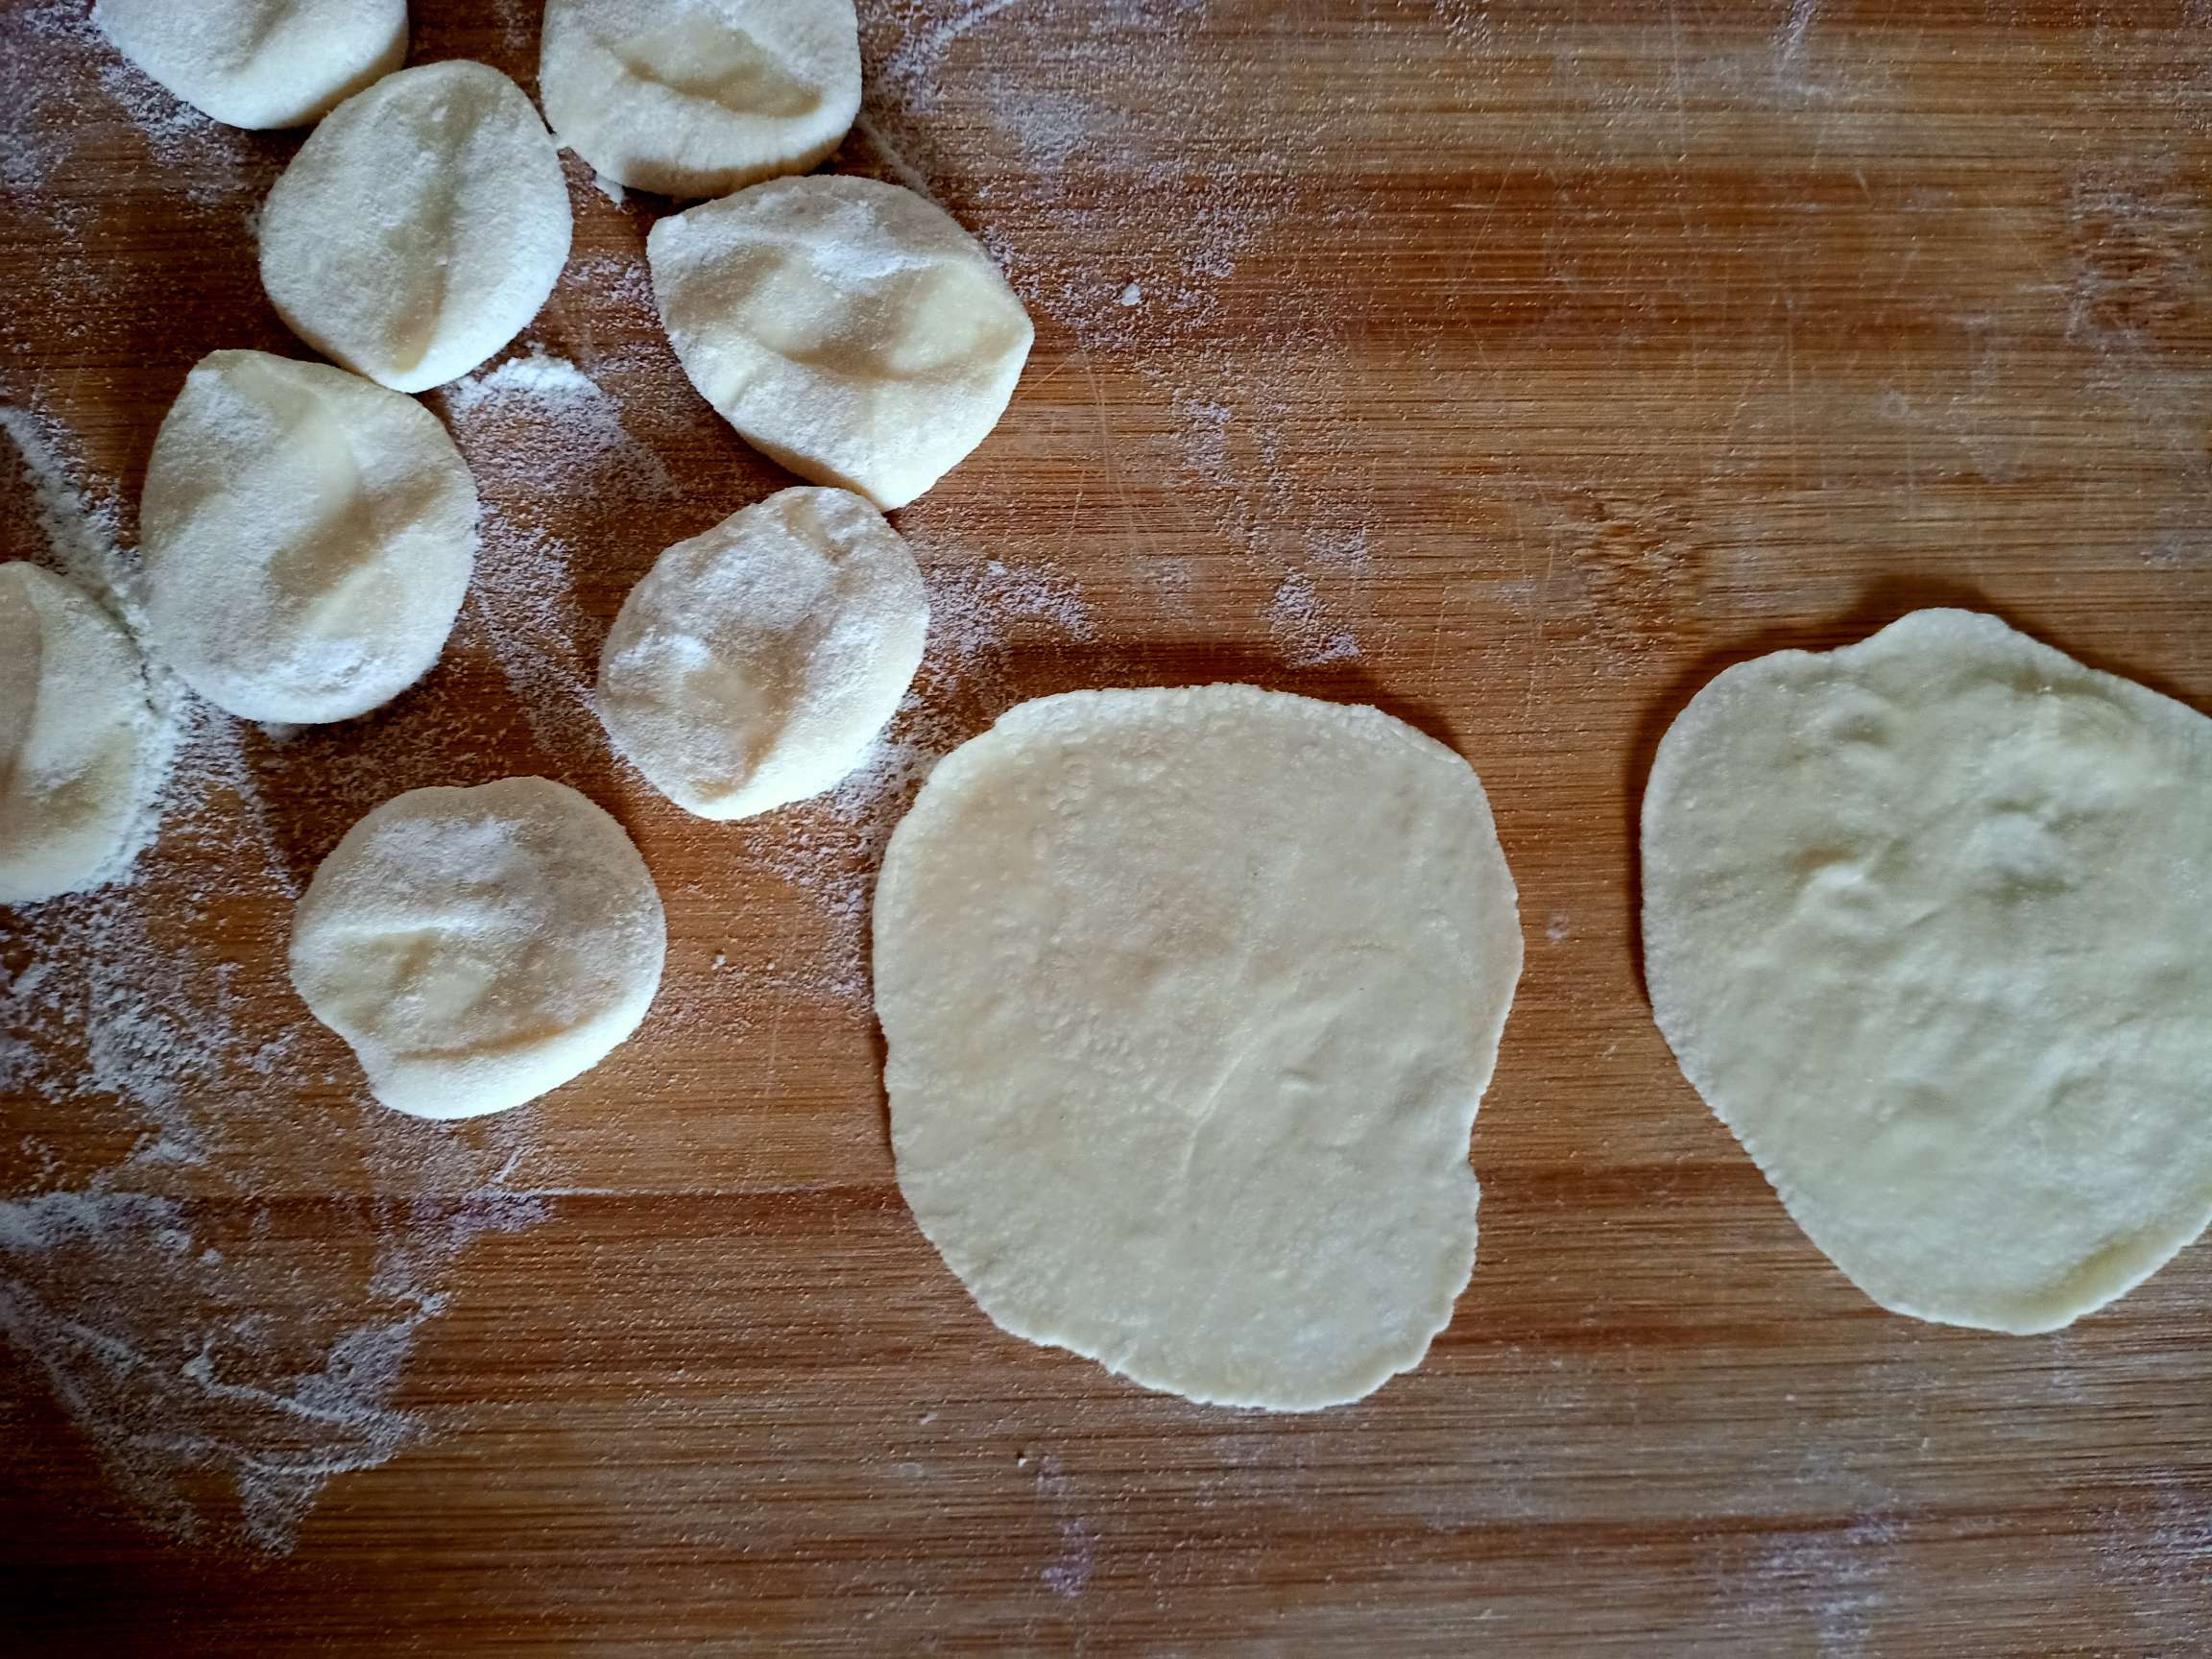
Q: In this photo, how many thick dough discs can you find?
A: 8